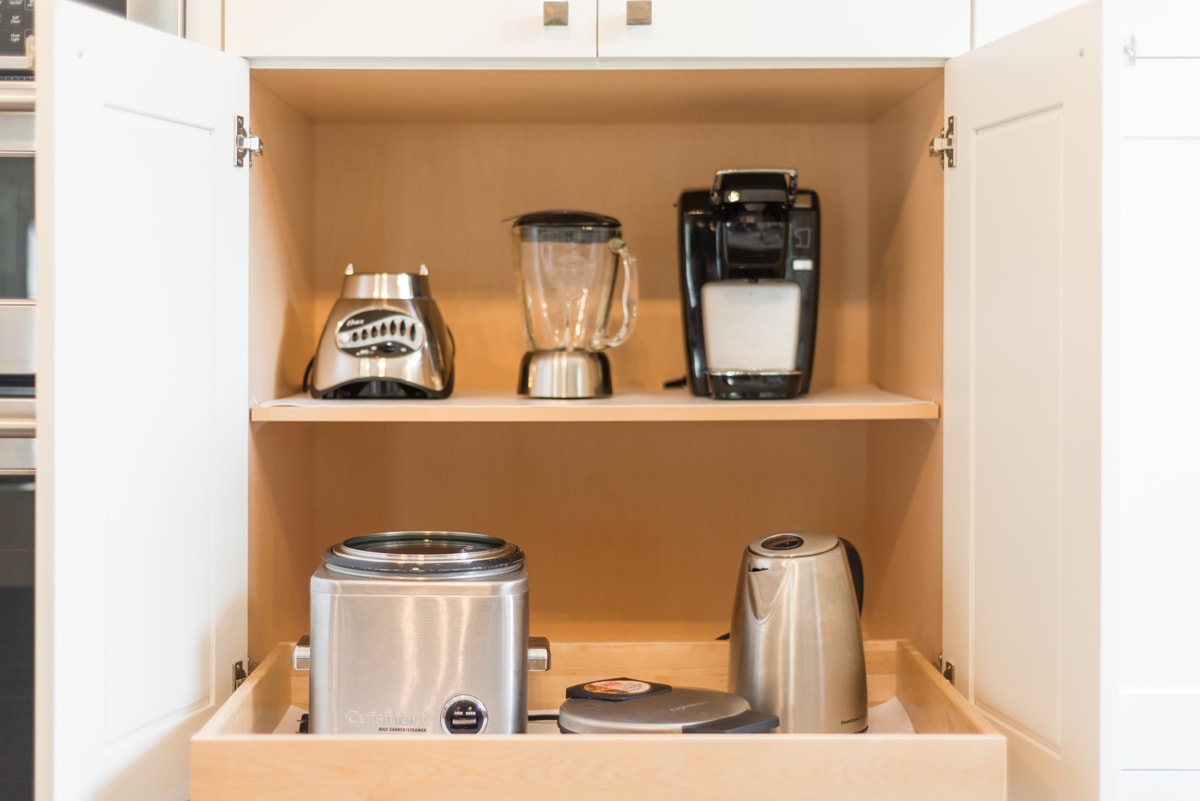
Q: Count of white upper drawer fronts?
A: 2